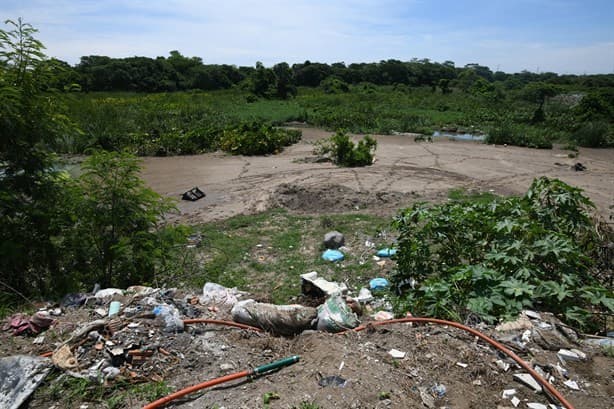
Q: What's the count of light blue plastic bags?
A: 3